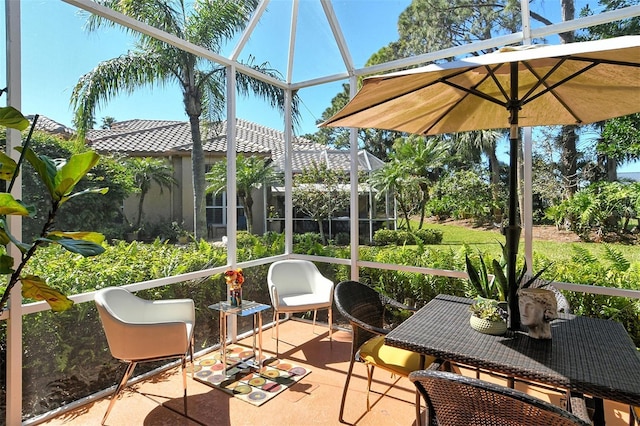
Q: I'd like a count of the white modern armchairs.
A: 2